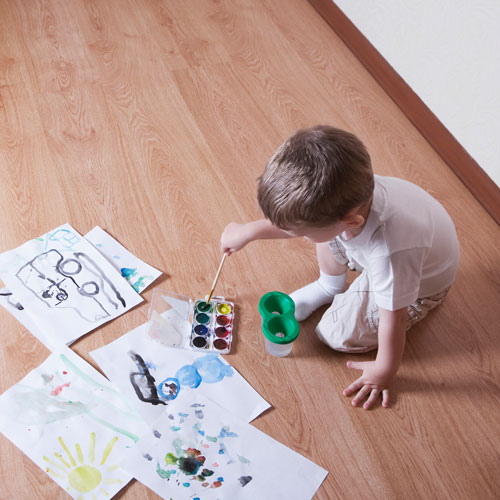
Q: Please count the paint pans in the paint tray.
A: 8